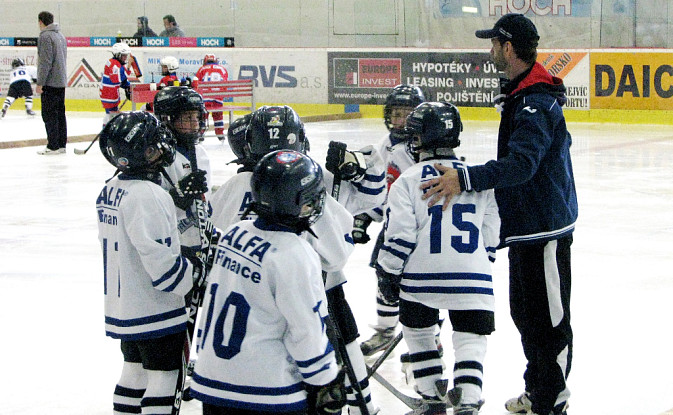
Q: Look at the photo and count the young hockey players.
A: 11